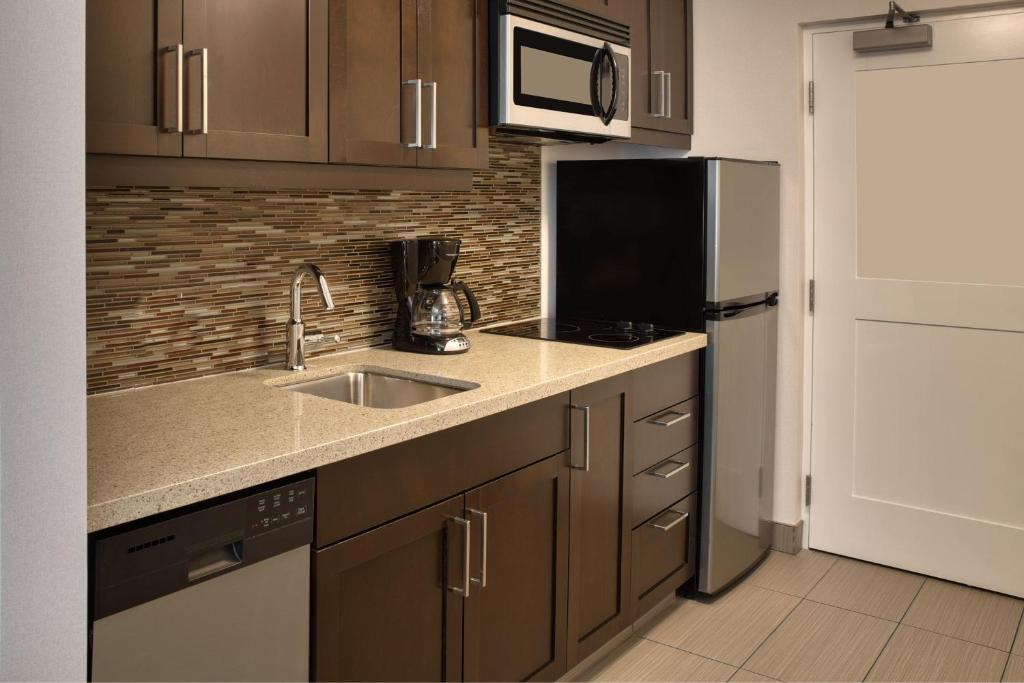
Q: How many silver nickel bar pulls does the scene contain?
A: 12